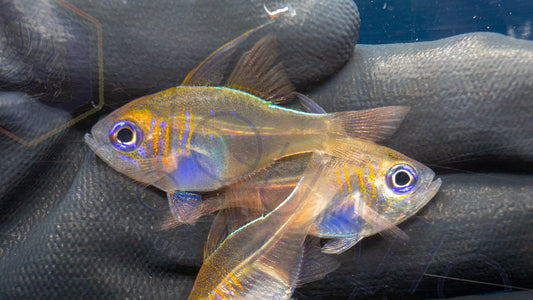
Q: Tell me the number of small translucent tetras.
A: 3